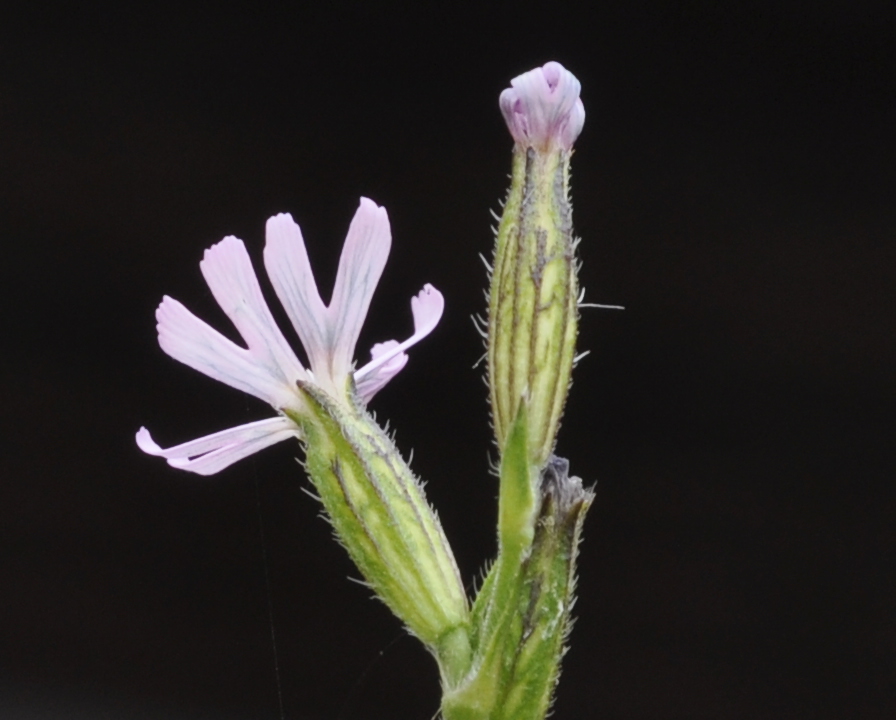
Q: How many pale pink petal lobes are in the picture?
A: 8